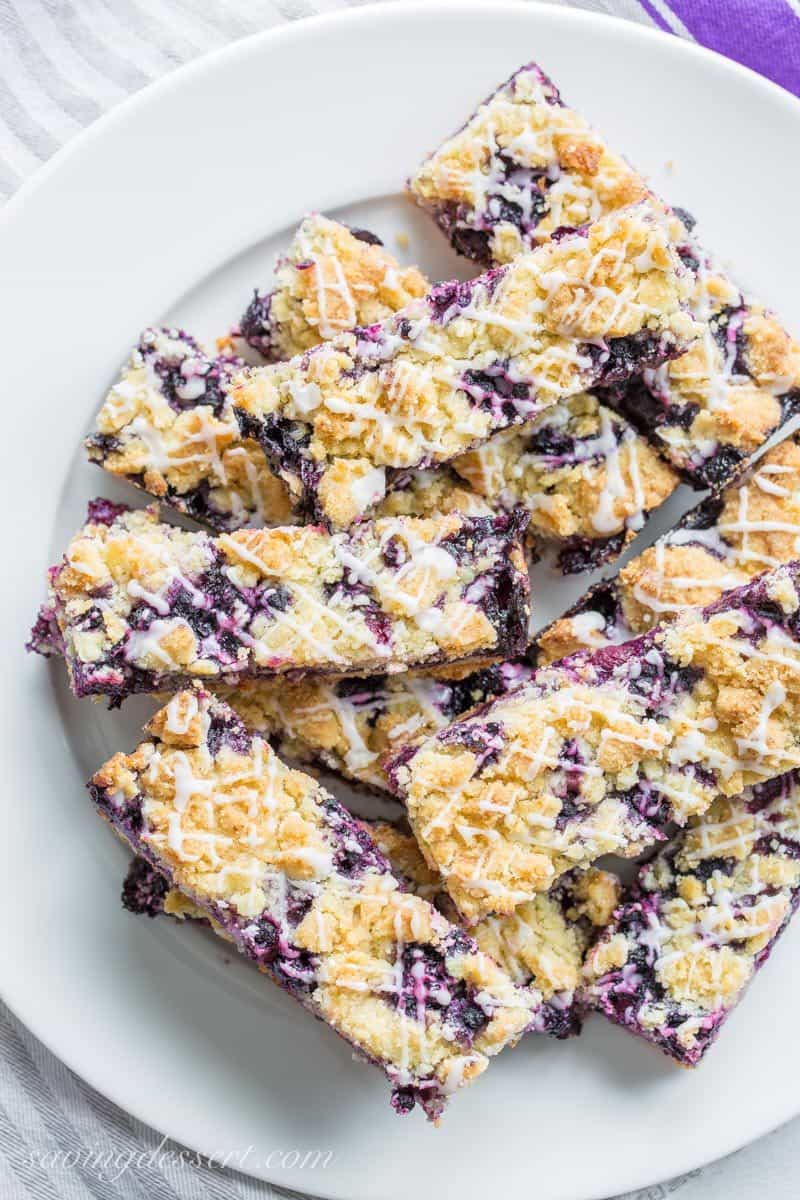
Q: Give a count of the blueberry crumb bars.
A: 11